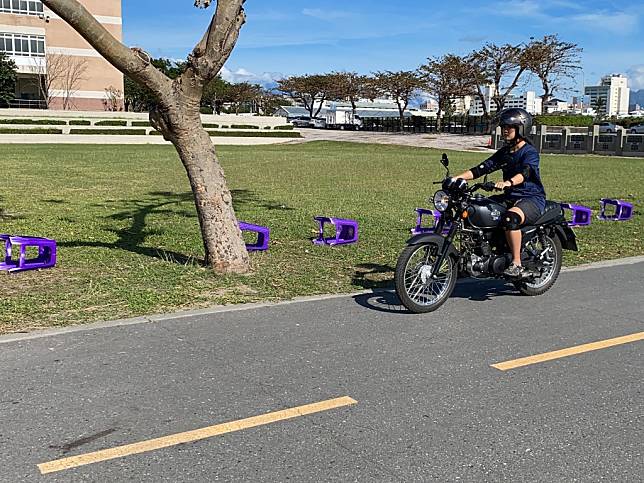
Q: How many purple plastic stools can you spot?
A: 6